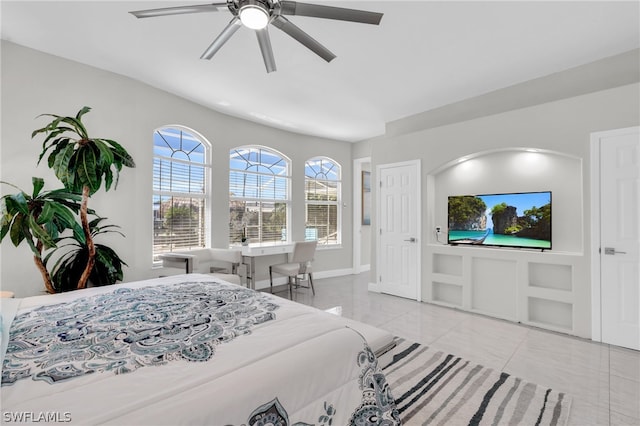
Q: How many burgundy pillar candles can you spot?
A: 0